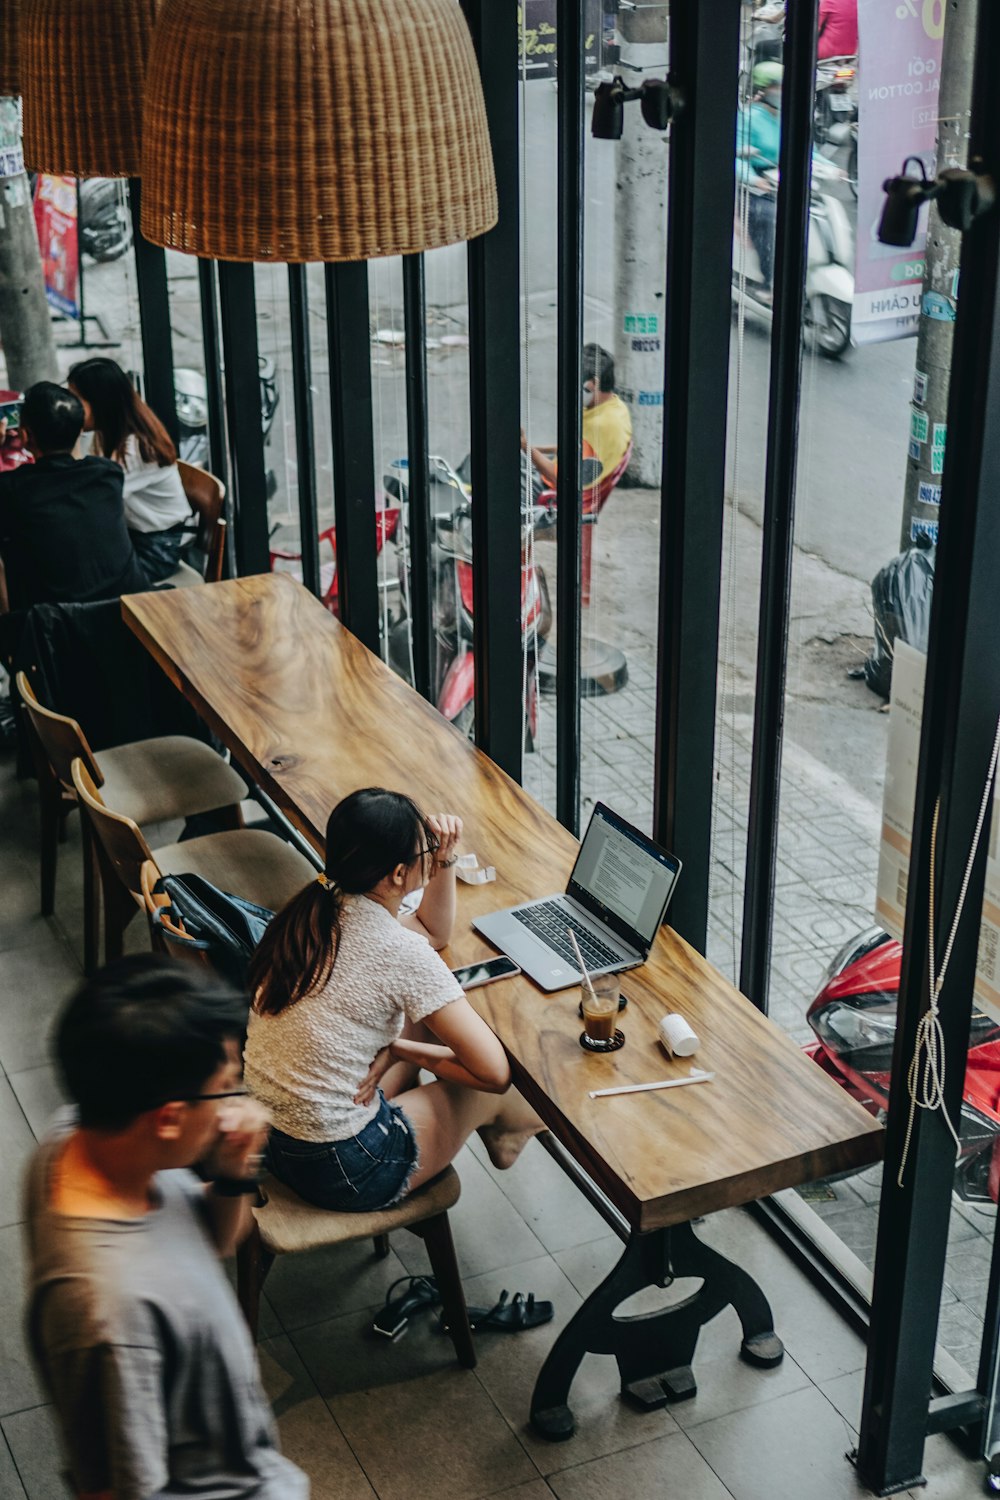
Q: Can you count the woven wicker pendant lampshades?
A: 3